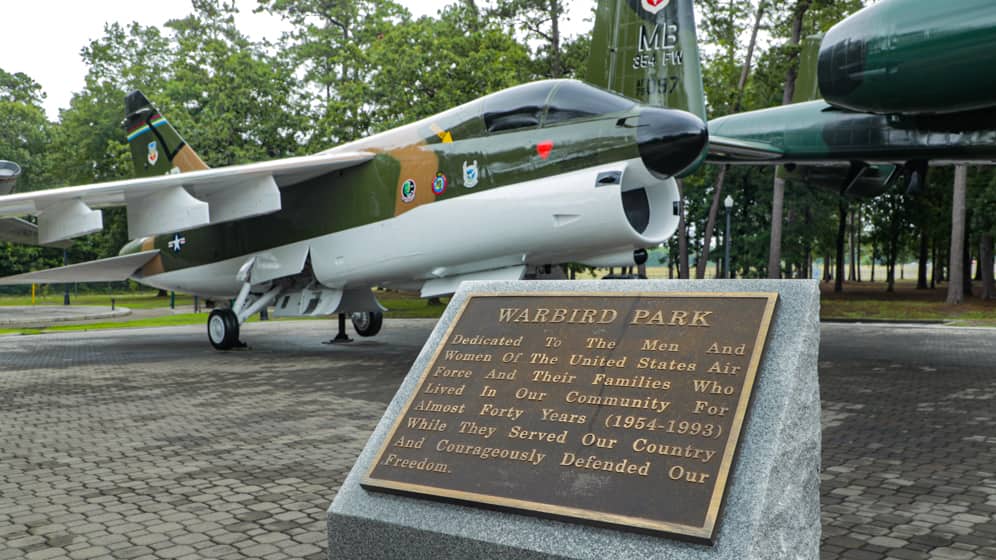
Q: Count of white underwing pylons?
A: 3